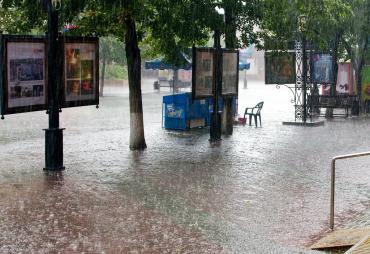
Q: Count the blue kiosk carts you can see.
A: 1